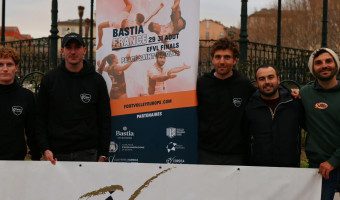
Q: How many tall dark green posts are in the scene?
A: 6